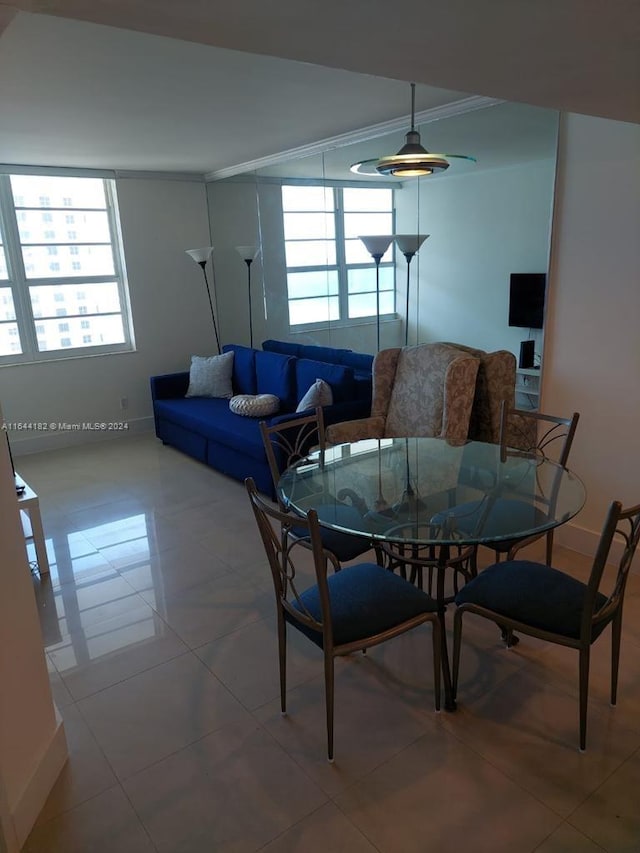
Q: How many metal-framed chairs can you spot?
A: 4